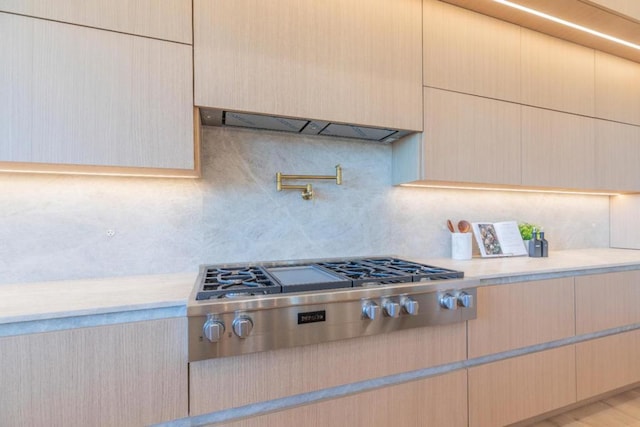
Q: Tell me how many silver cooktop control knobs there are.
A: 7